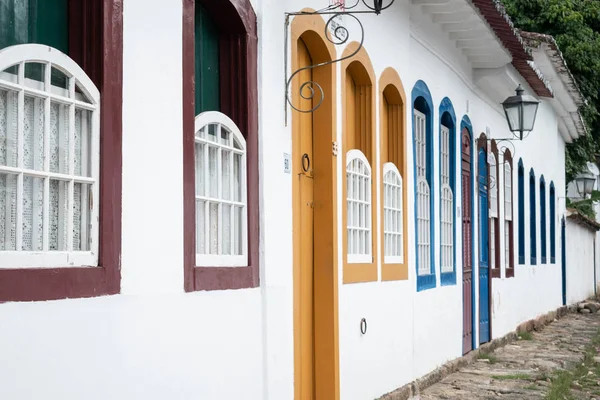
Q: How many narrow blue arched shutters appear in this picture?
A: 4